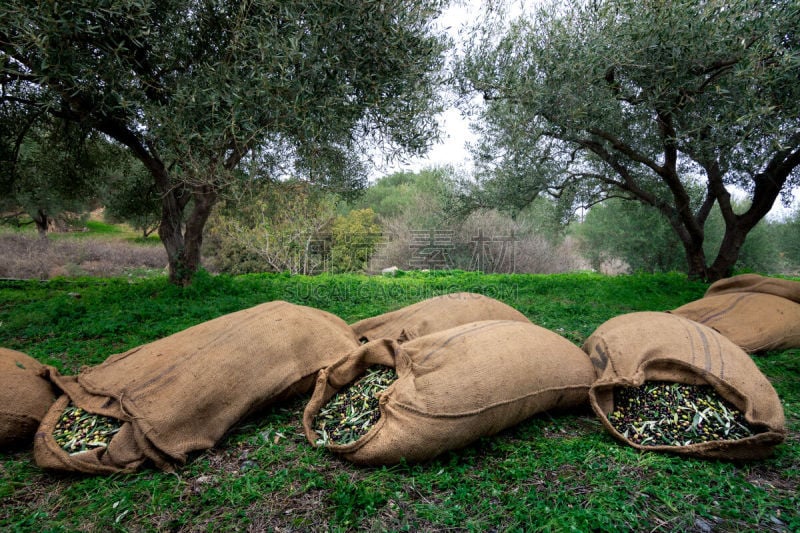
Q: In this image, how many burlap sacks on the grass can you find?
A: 7